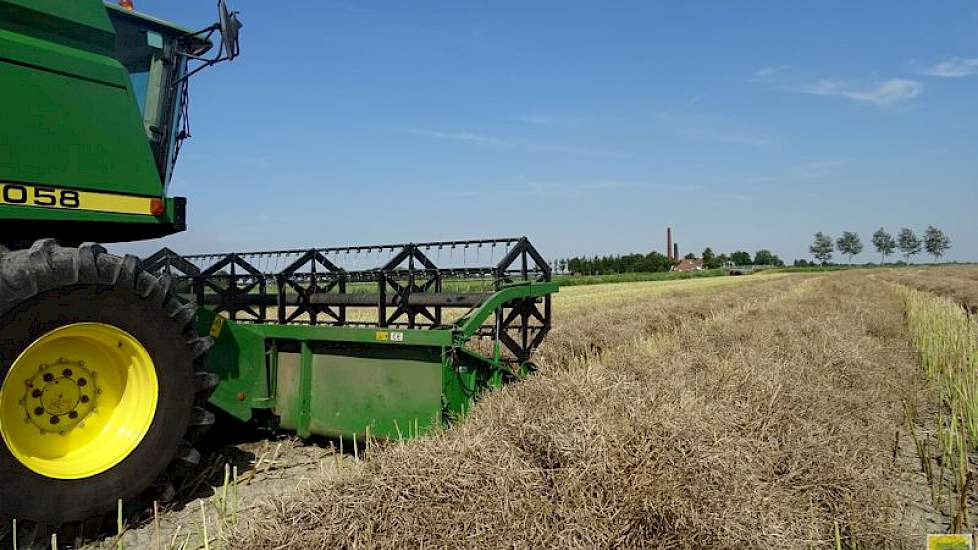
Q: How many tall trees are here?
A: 5